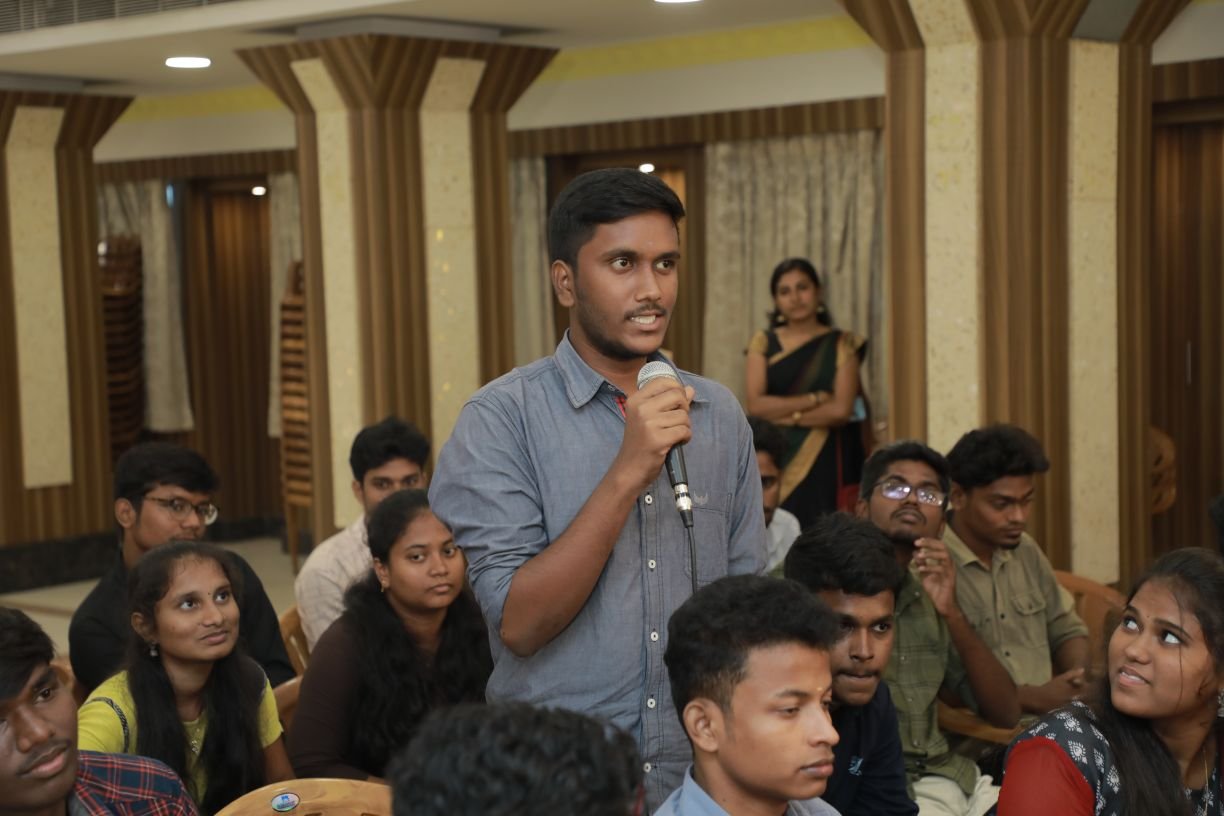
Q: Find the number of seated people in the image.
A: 12